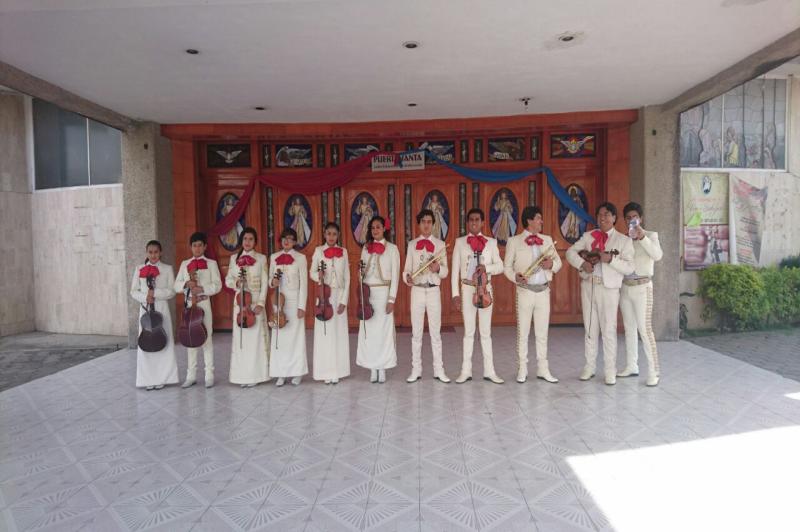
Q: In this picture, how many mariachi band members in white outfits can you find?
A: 11